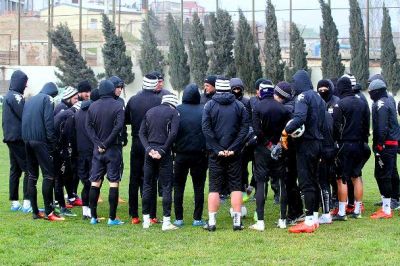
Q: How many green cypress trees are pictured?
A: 12